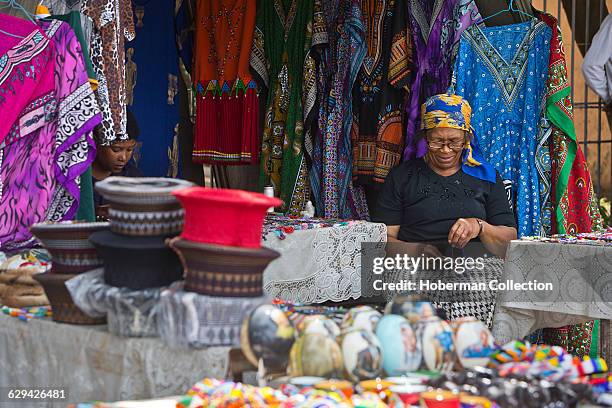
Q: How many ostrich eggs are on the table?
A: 9